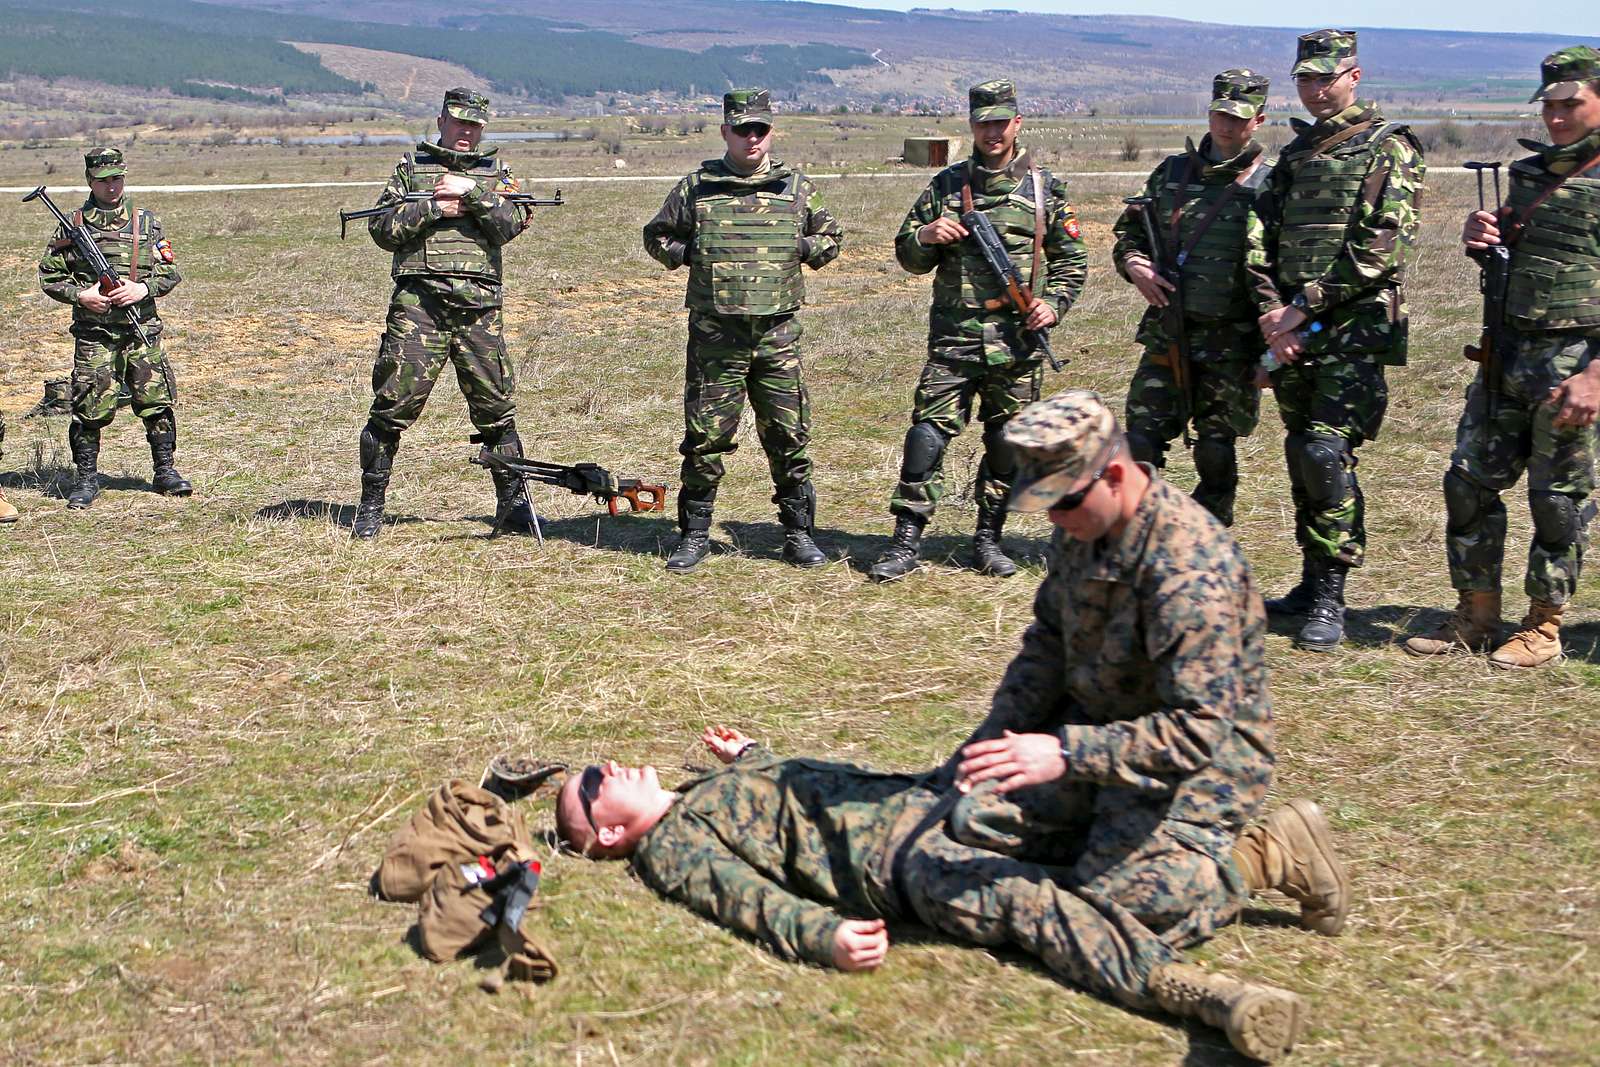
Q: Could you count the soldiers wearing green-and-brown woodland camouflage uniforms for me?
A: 7